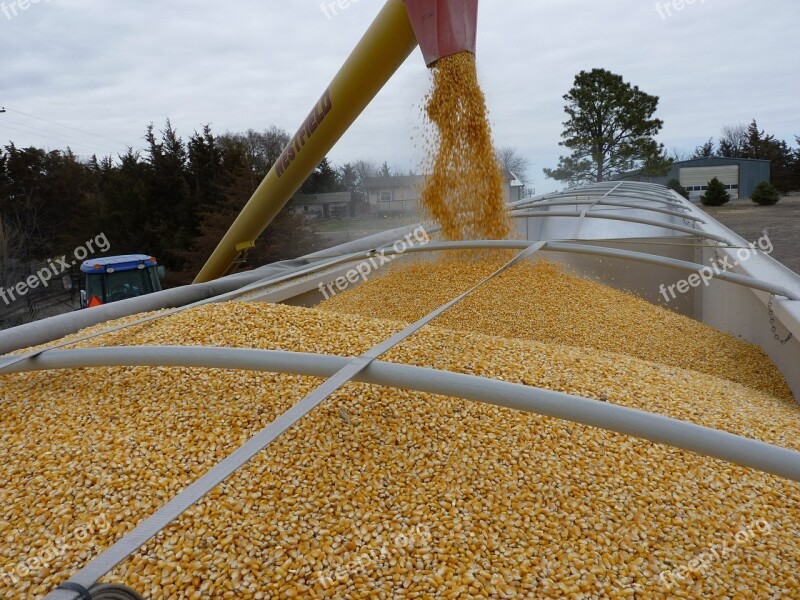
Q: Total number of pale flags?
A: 0